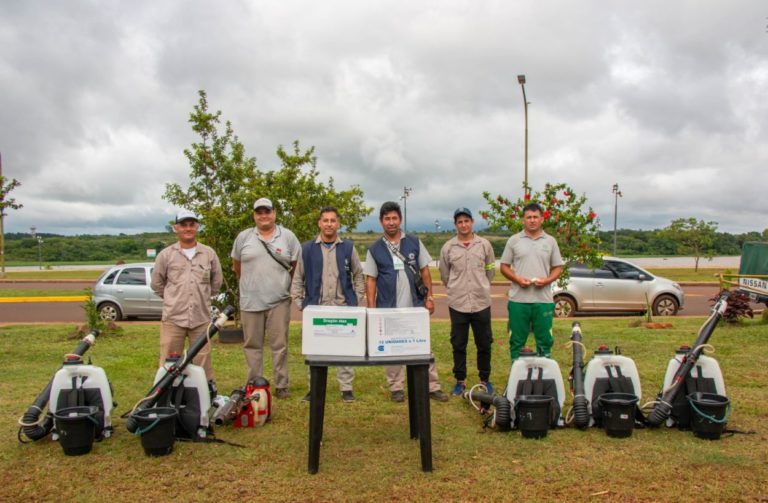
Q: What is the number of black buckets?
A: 5